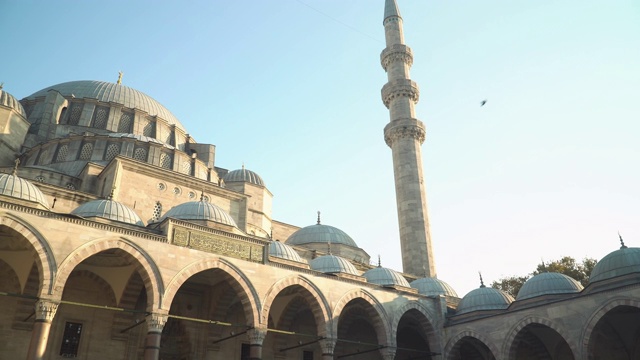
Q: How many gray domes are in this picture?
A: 14